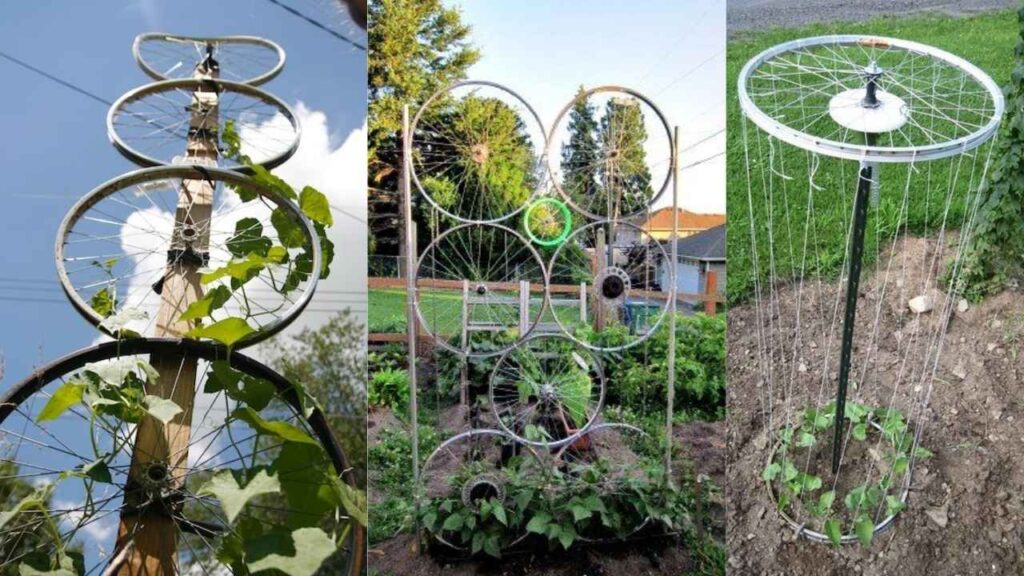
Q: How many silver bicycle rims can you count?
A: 12